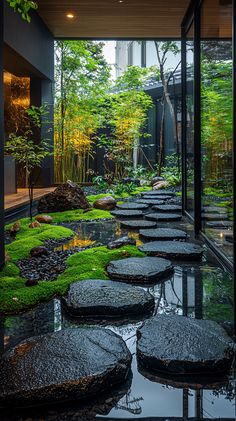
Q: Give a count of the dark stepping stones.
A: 14